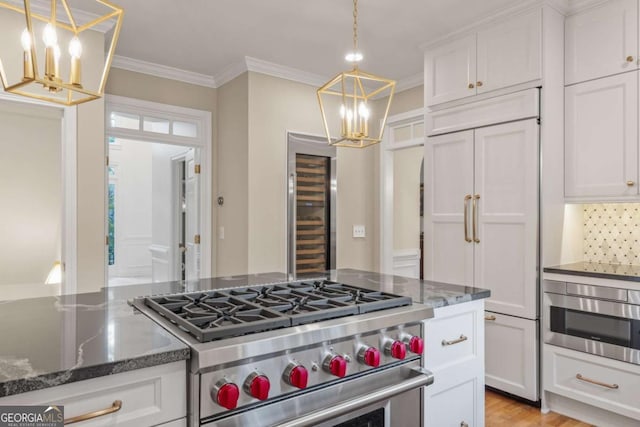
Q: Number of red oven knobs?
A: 7